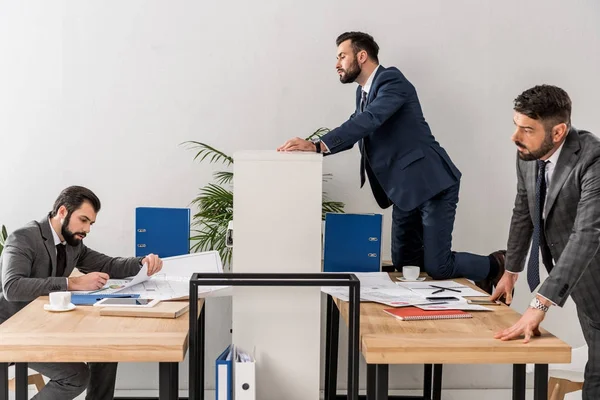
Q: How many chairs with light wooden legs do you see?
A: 2